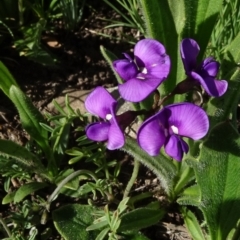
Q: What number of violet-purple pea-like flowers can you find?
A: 4